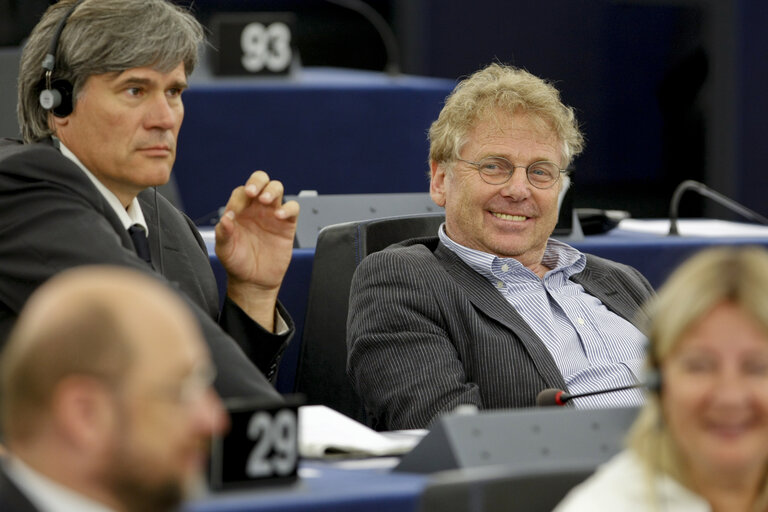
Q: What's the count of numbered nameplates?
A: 2